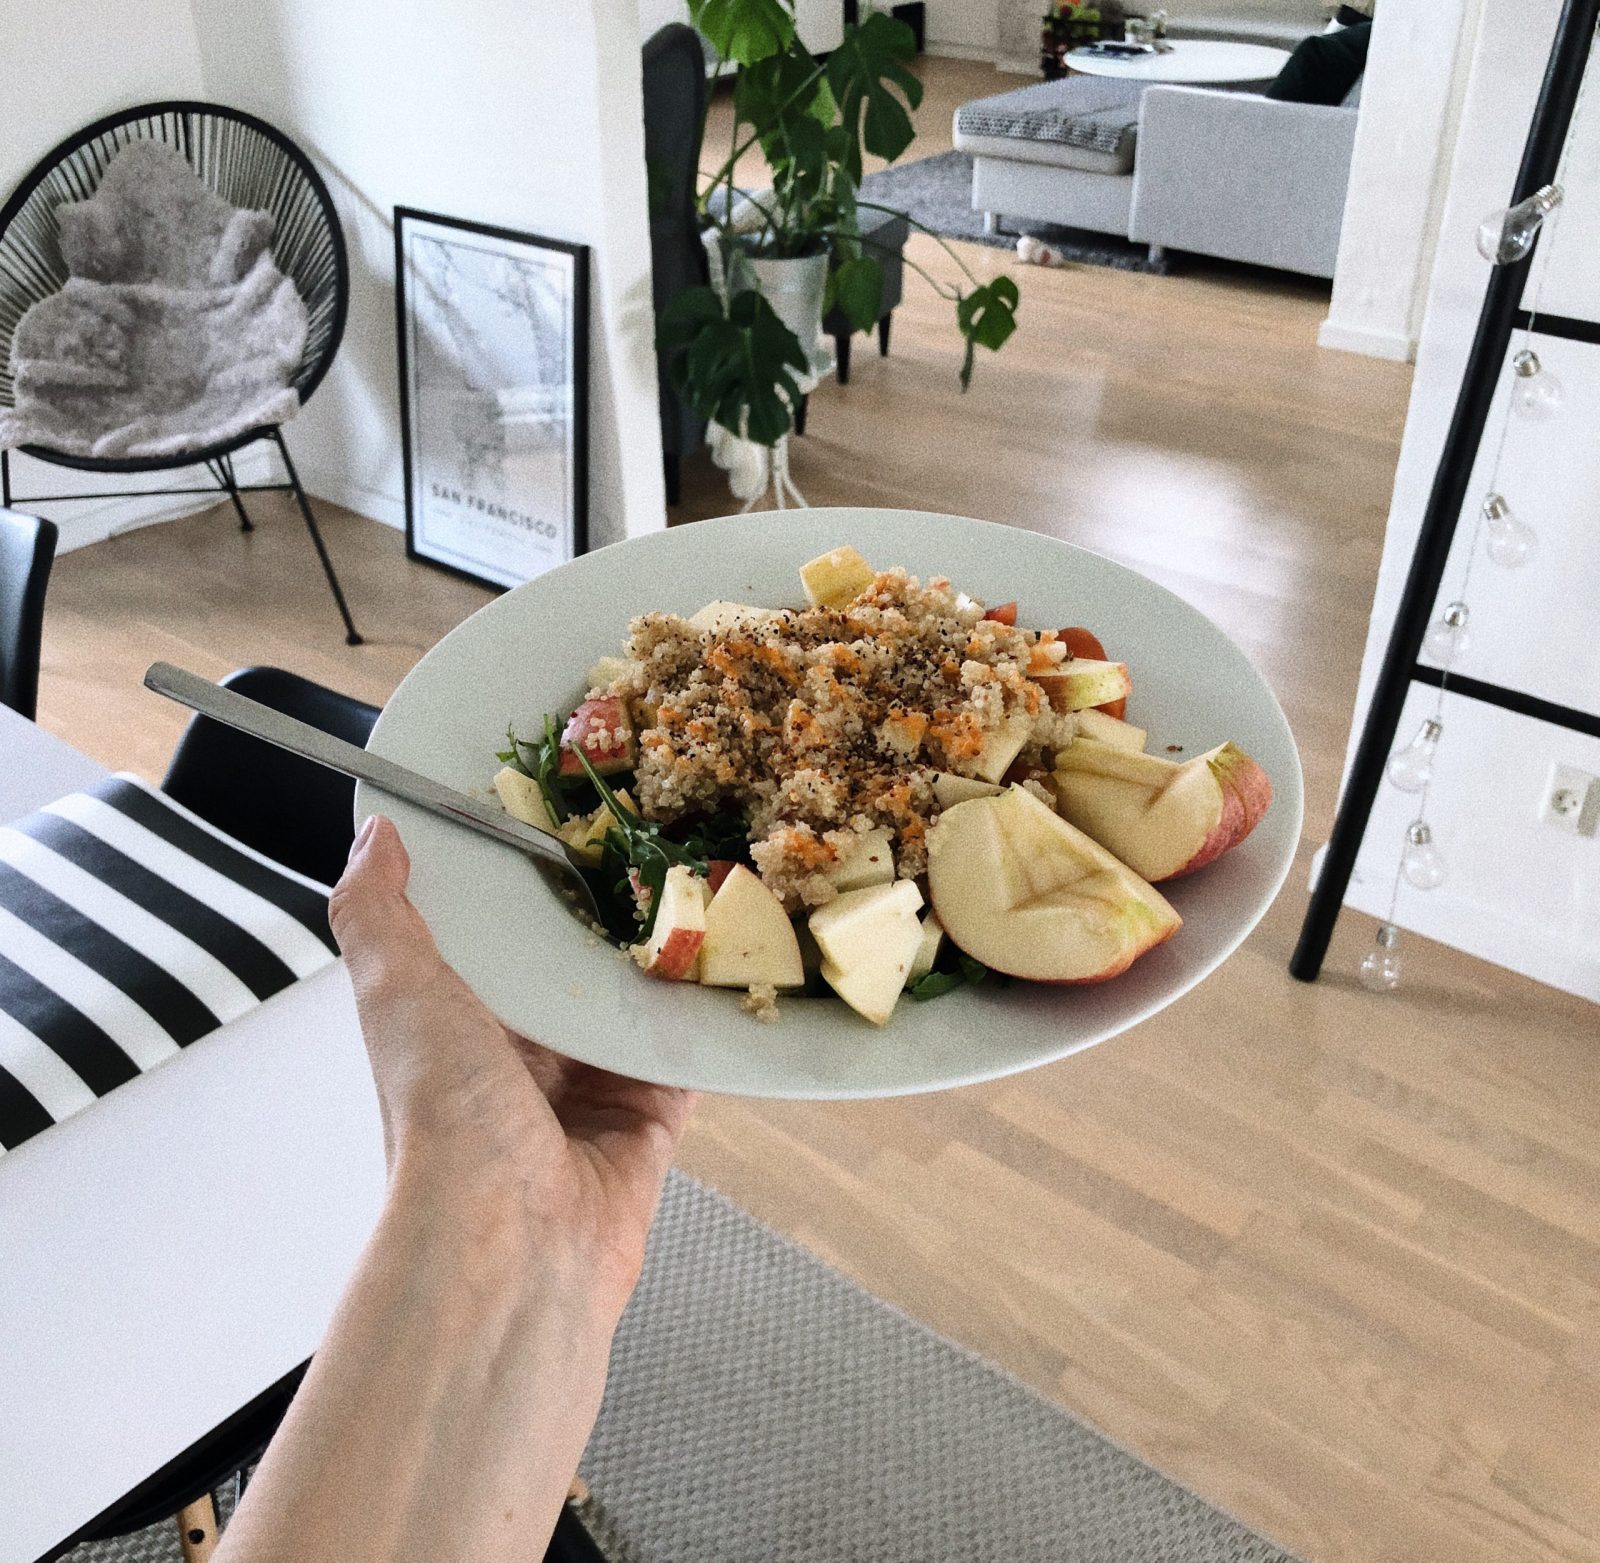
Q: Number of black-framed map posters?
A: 1